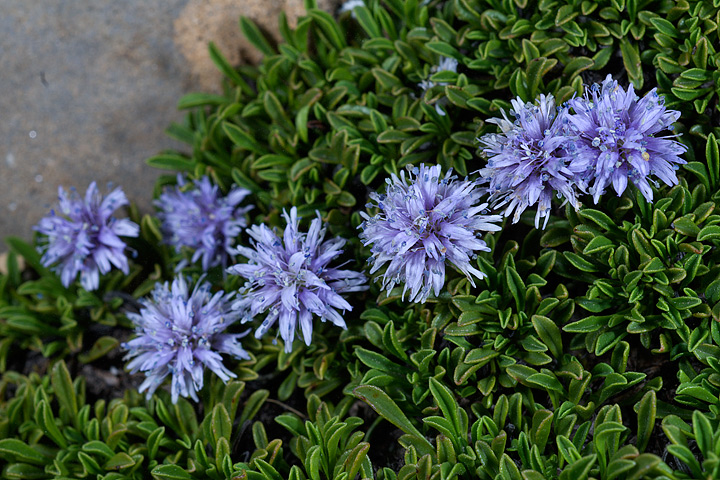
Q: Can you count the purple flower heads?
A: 7